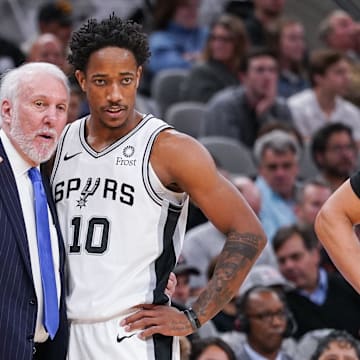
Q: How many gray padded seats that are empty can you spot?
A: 3